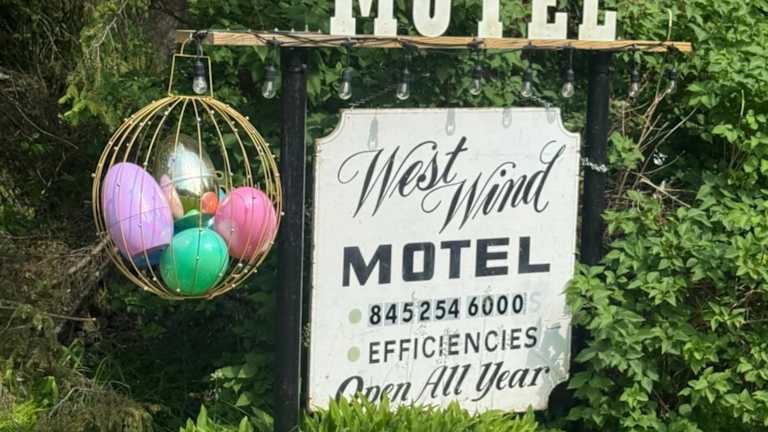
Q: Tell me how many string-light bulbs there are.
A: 9